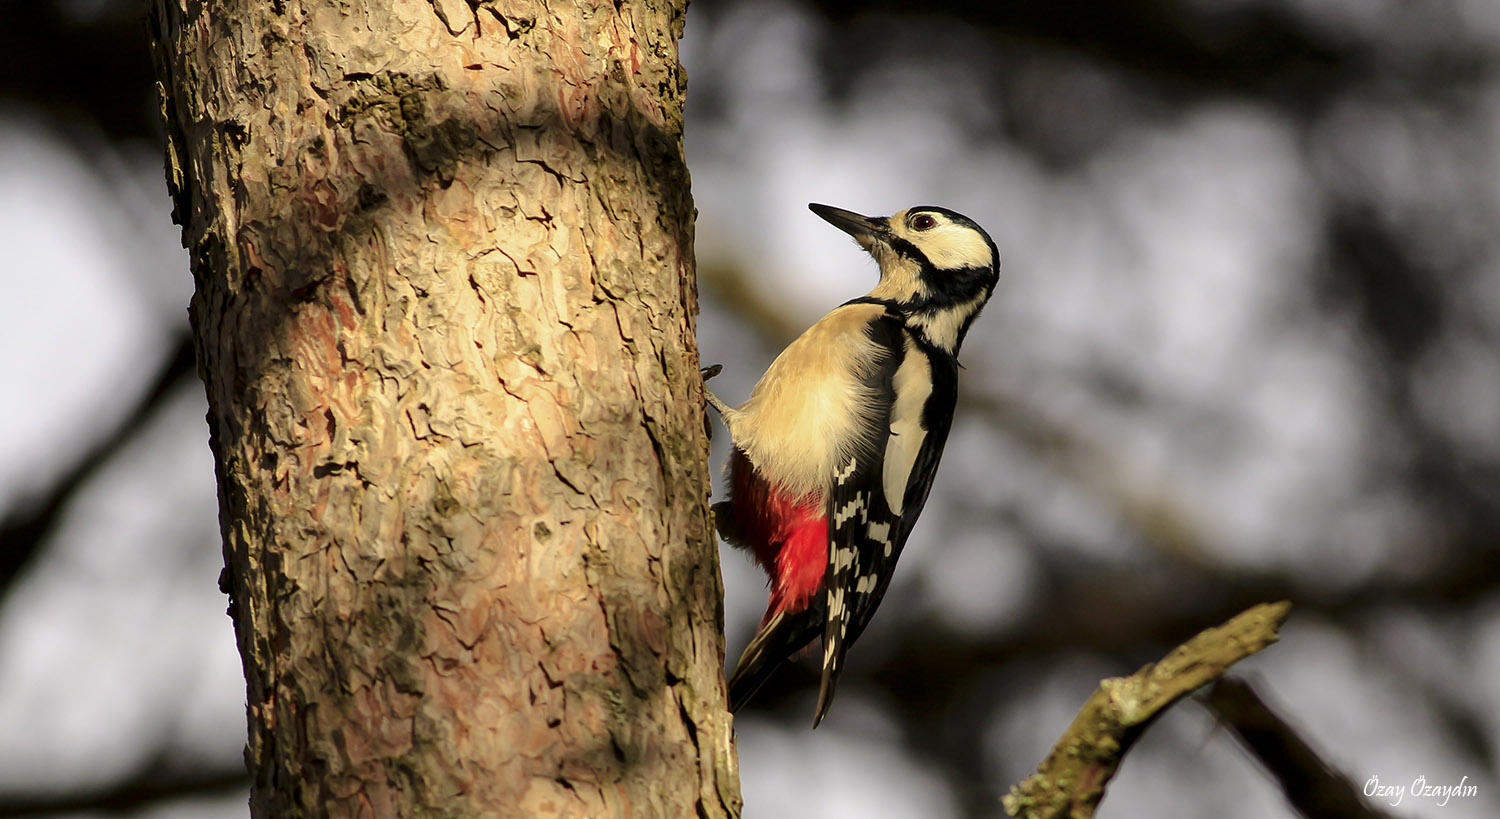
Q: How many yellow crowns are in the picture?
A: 0